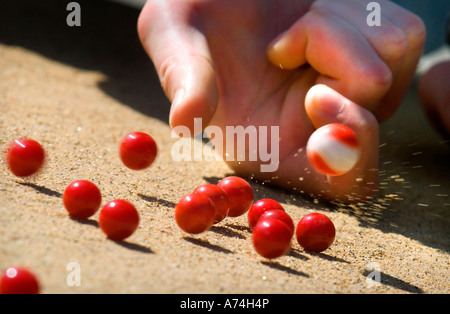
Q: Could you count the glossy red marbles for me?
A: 12